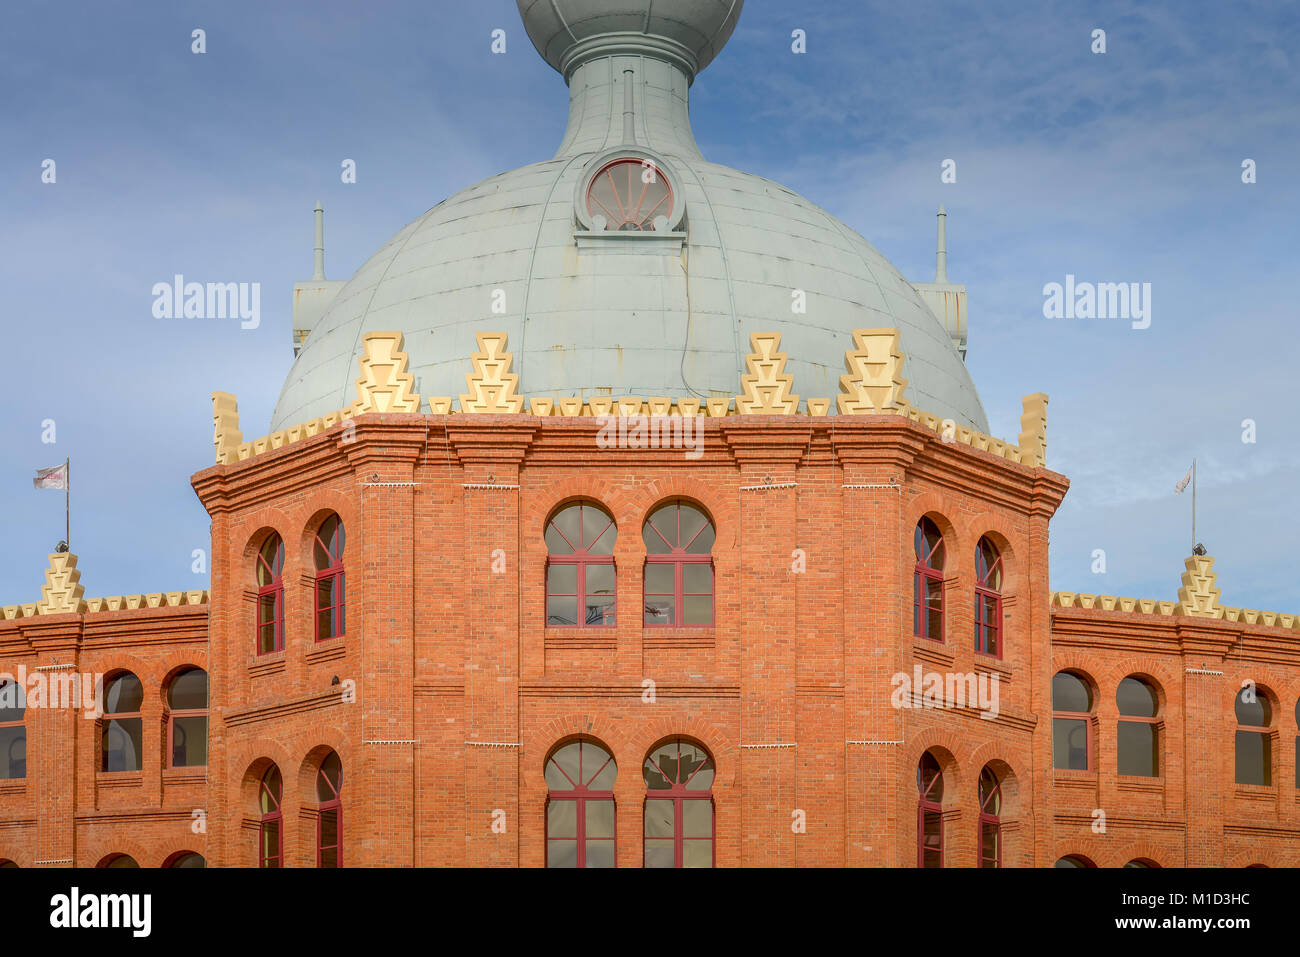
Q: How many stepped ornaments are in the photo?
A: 8